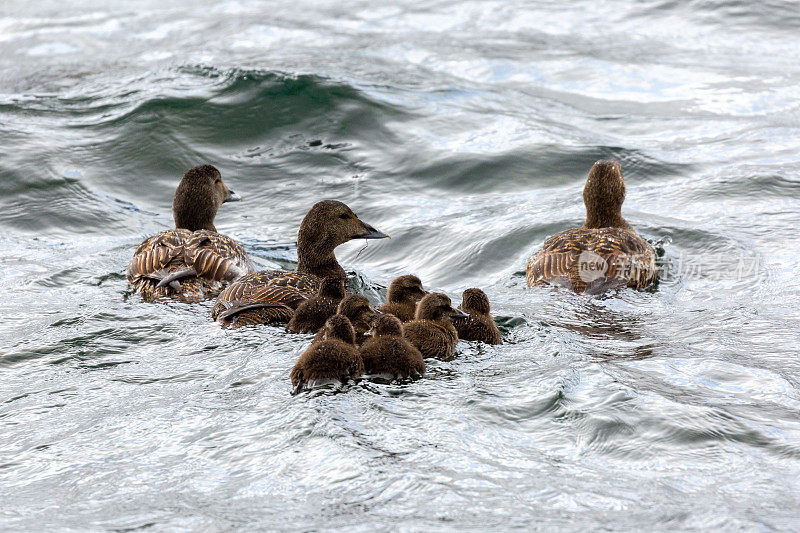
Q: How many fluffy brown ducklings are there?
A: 7